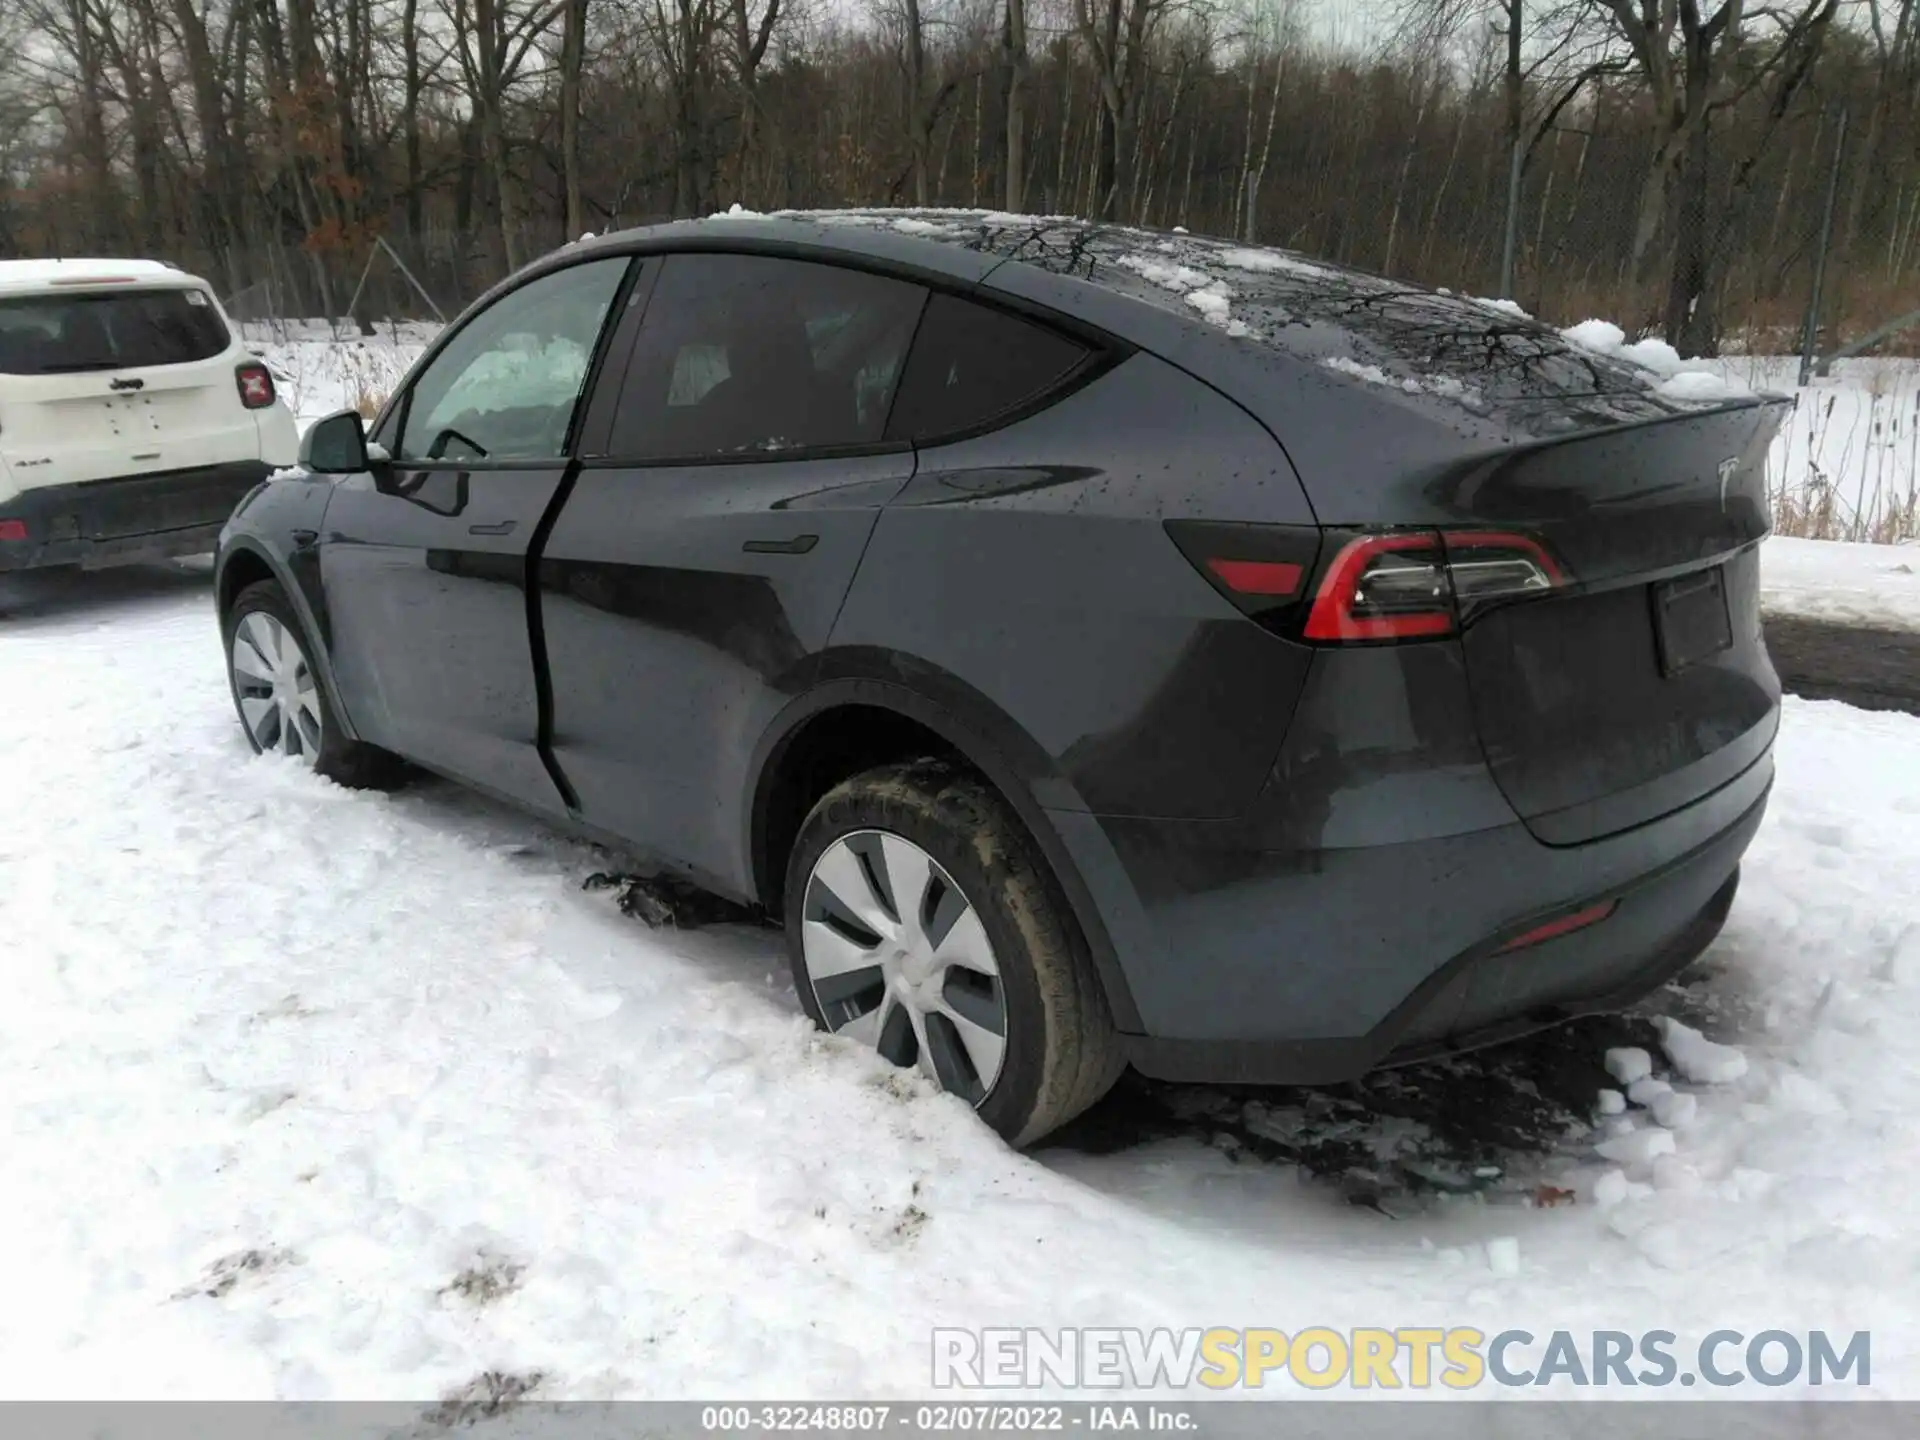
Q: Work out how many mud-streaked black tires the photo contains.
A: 1